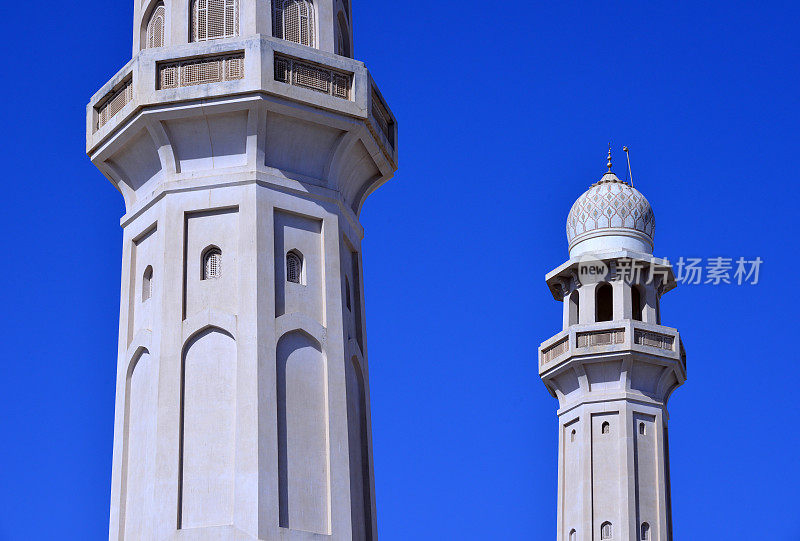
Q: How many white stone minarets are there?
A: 2